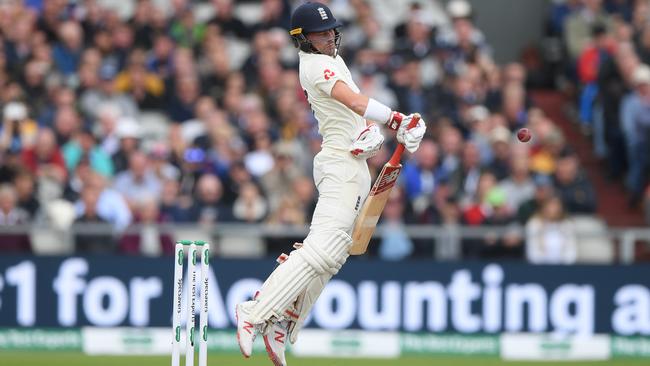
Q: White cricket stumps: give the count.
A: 3